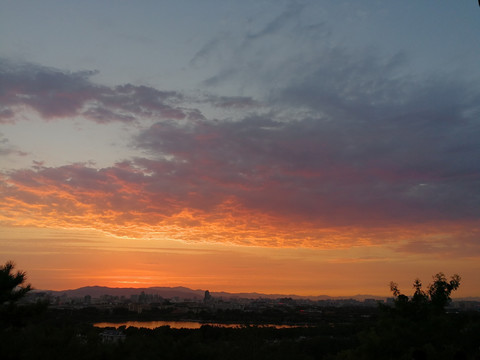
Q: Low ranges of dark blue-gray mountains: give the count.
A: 1